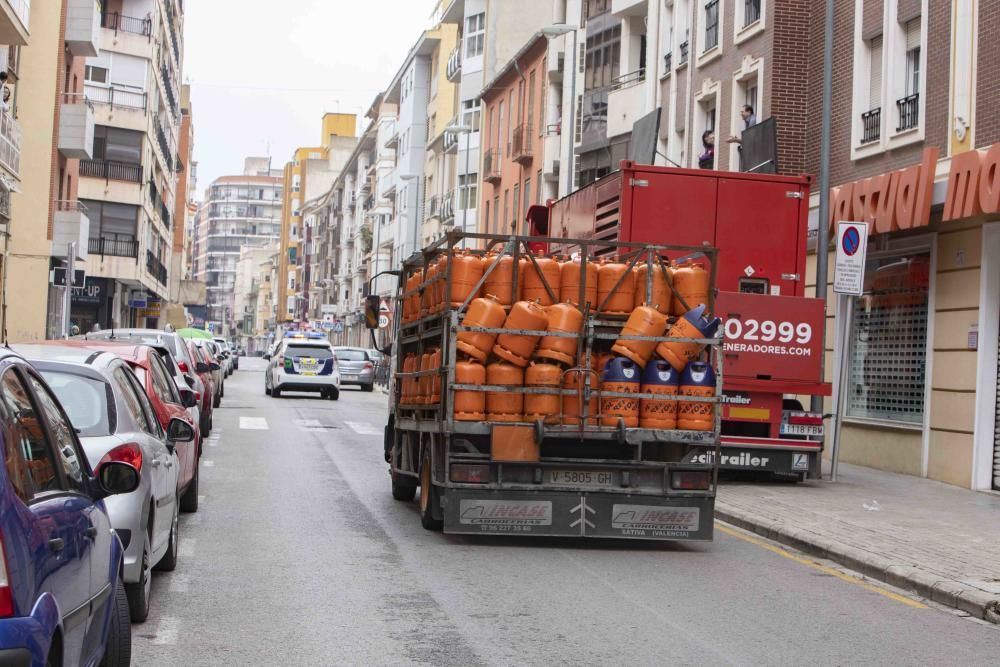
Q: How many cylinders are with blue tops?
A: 4